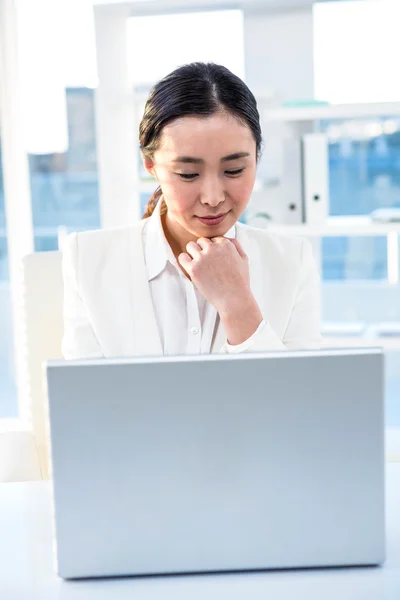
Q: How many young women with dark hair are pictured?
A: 1